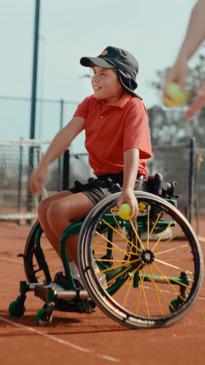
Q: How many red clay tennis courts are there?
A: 1